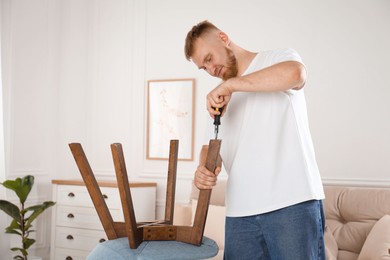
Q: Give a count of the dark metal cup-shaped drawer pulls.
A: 6